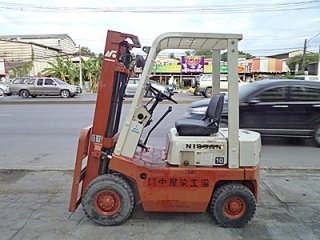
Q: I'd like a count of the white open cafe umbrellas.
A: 0